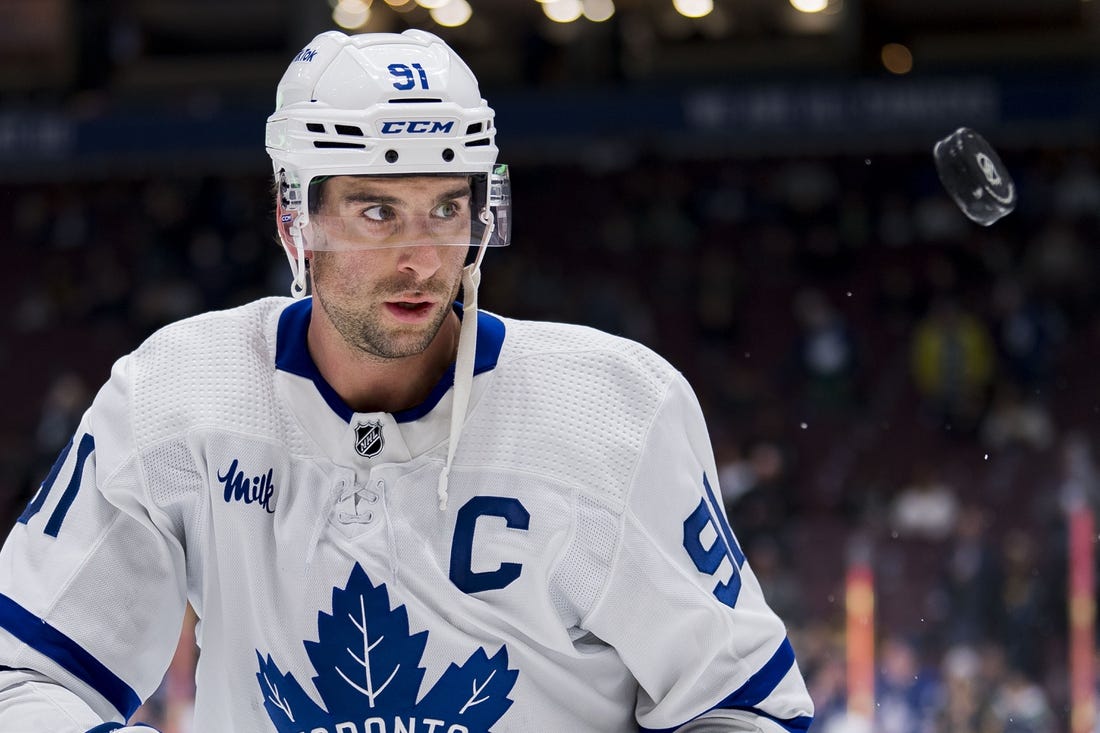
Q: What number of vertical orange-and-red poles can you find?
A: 2